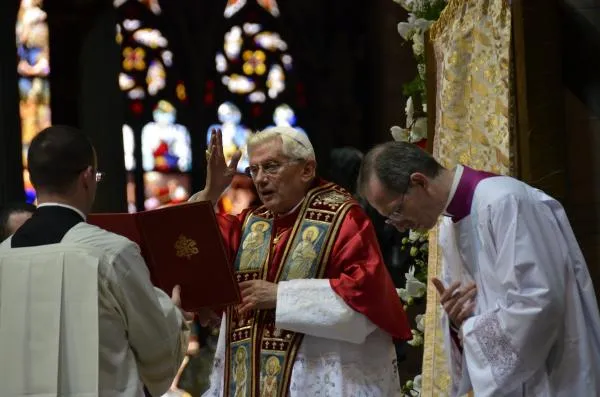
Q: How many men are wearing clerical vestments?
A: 3